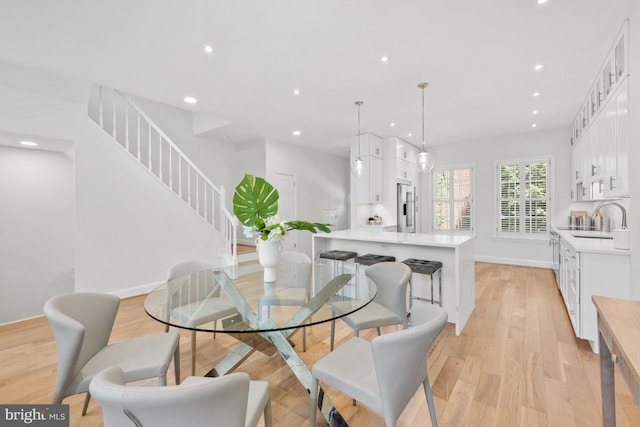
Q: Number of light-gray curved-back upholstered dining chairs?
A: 6